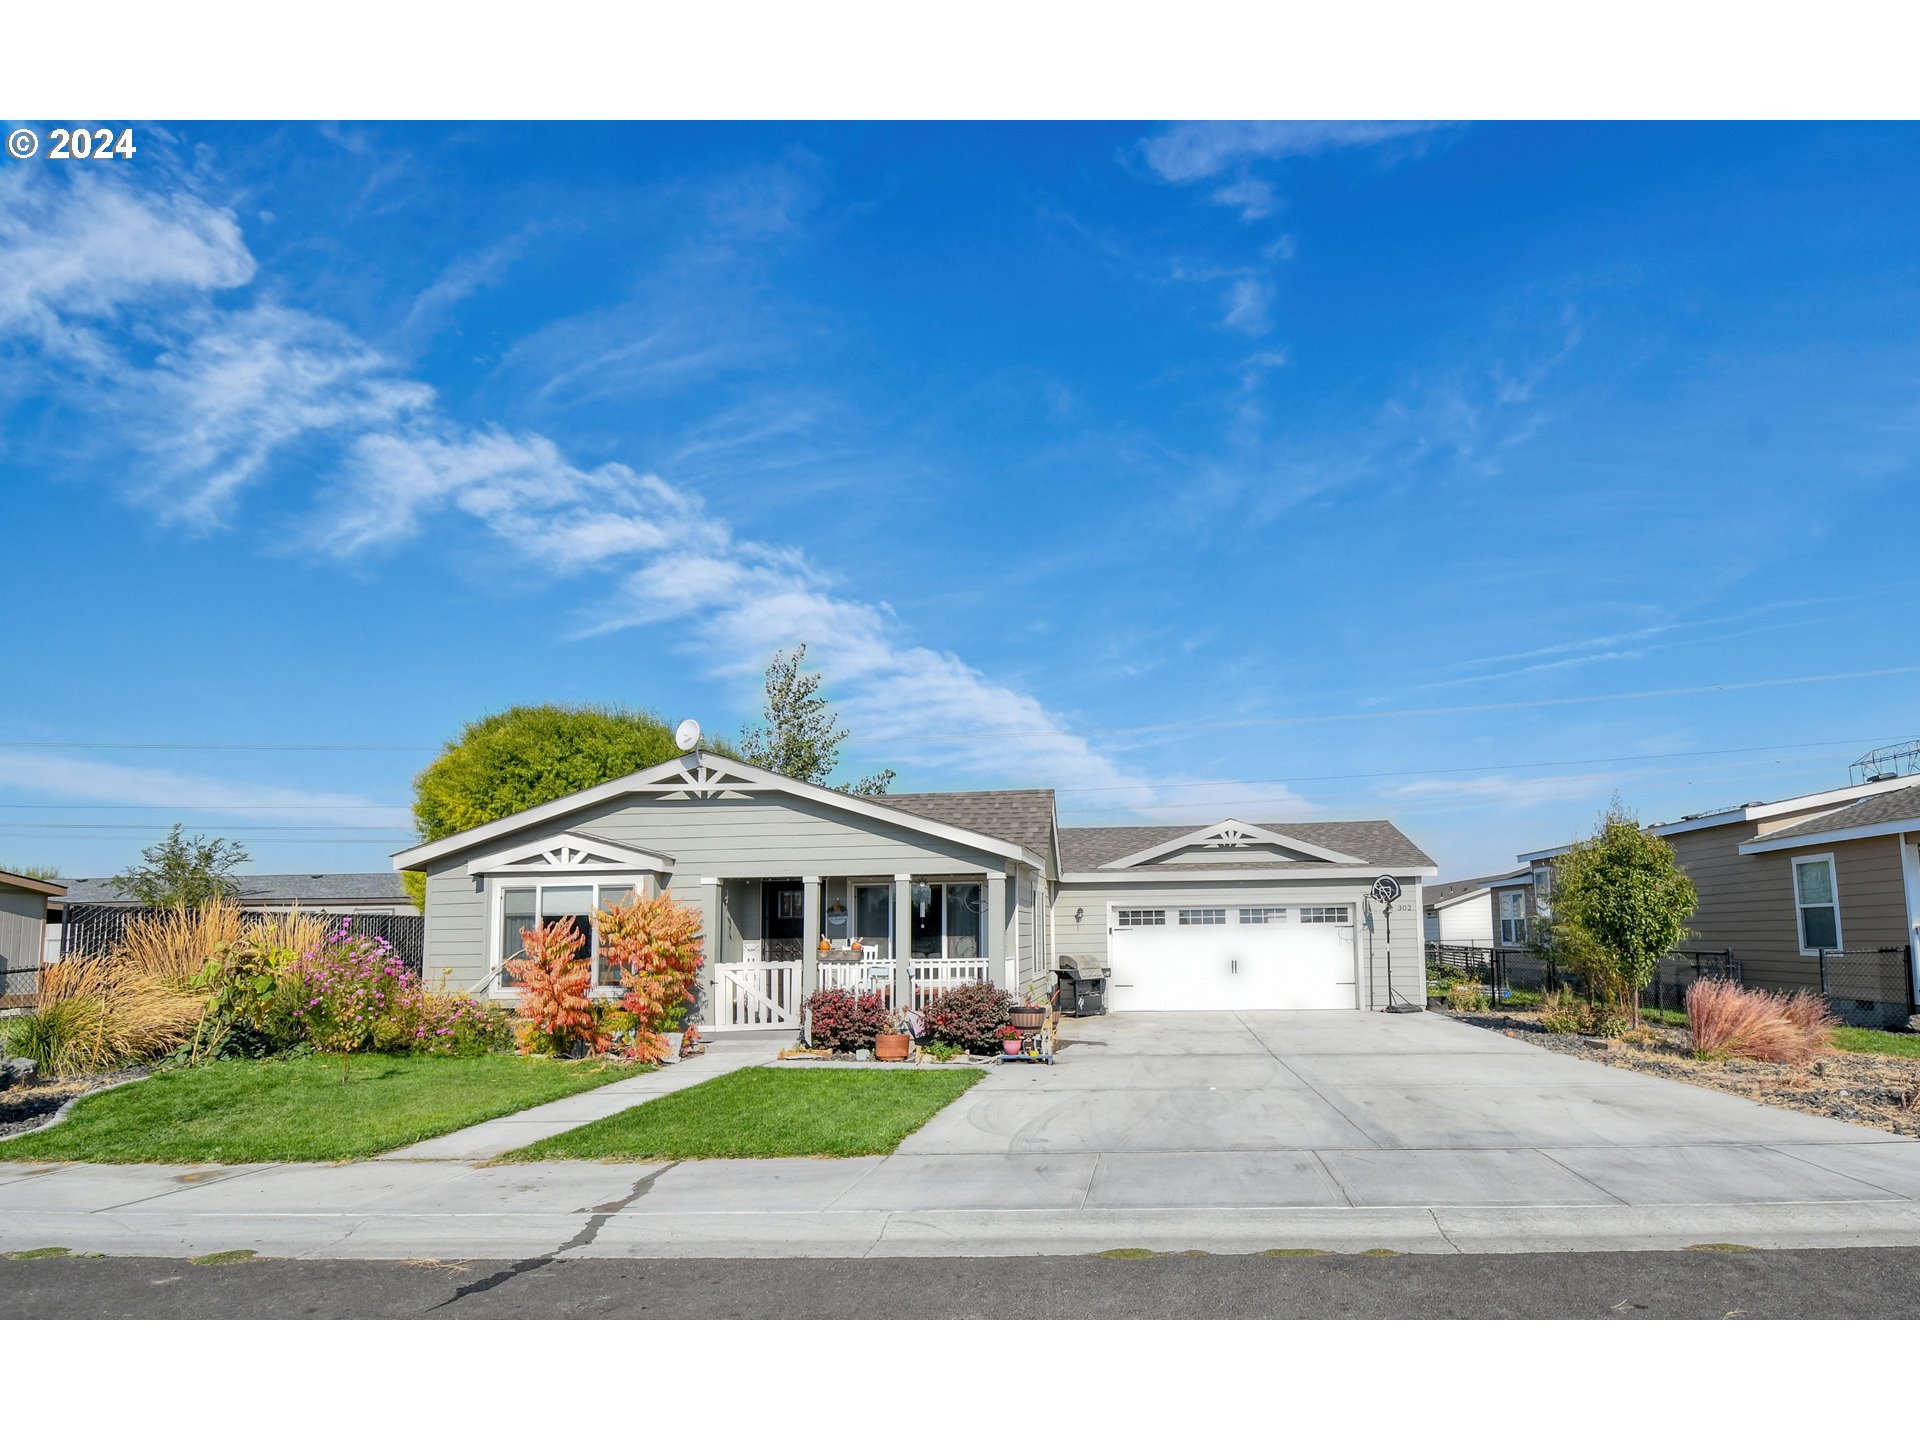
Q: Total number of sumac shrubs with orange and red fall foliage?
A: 2